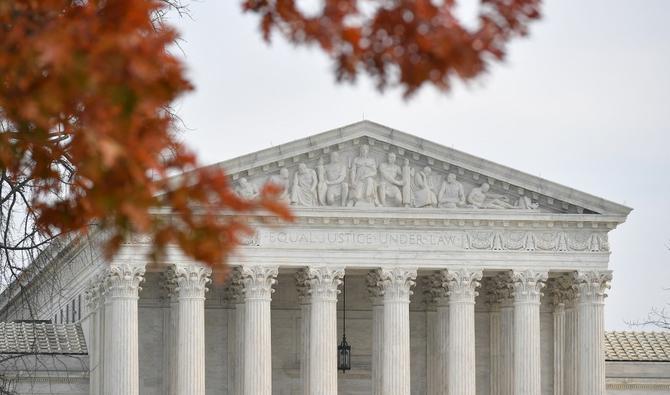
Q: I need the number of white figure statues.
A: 9